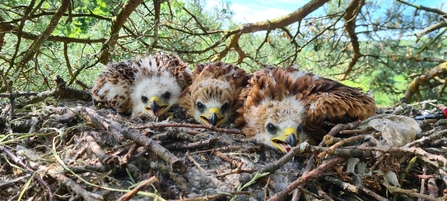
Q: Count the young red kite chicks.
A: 3